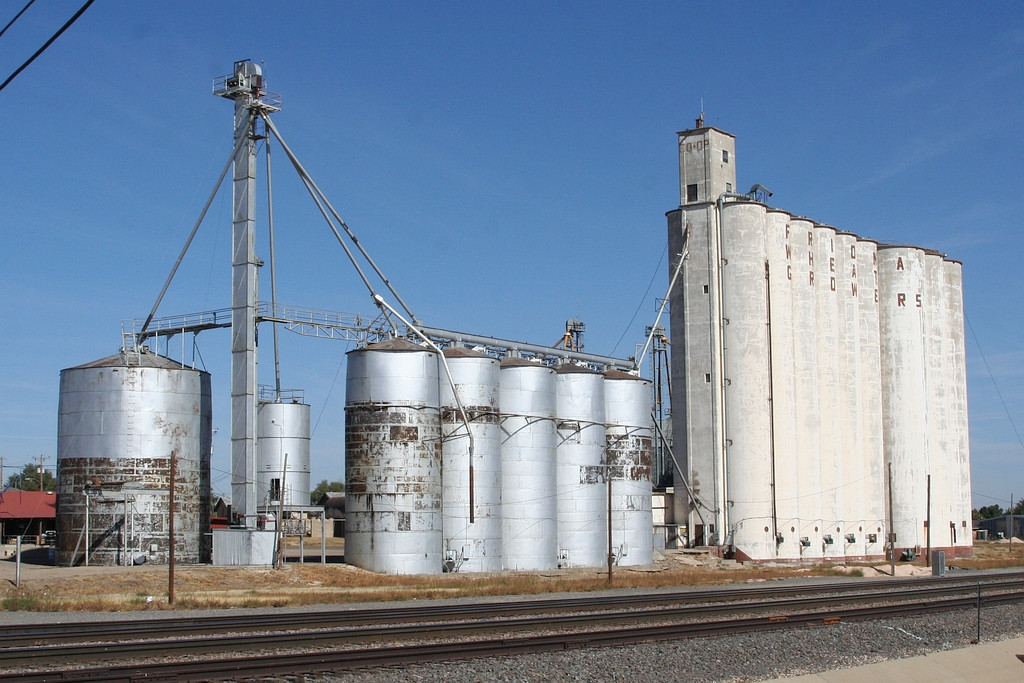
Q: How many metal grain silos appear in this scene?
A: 7